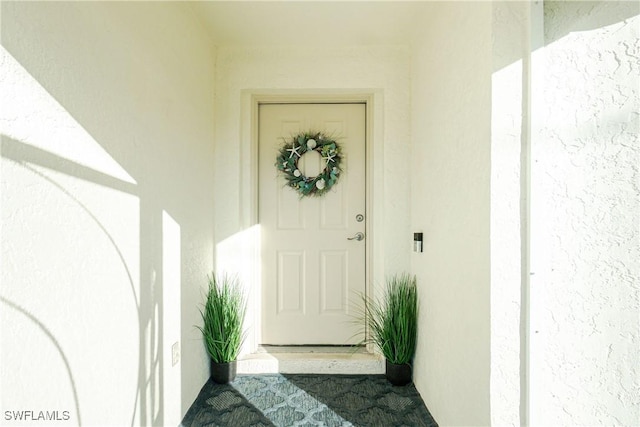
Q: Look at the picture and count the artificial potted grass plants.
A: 2